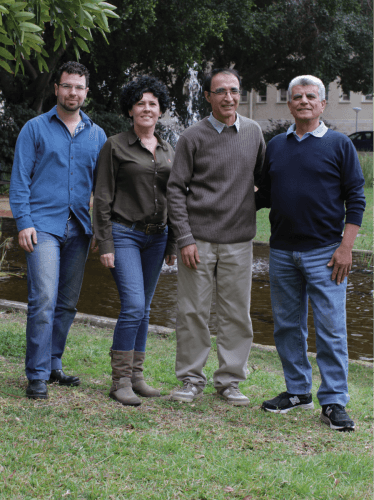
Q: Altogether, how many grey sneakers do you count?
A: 2